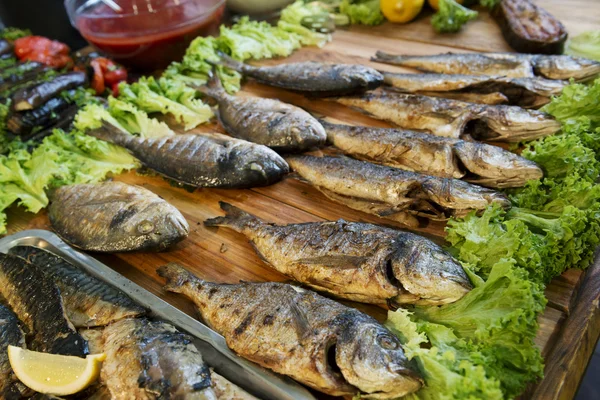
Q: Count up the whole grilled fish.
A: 11